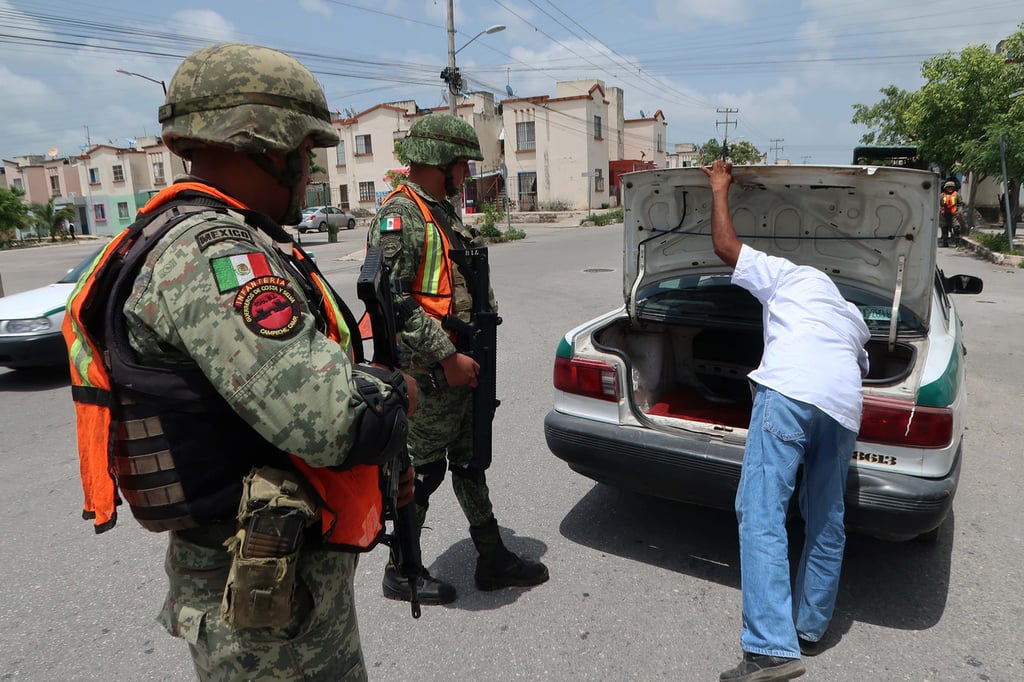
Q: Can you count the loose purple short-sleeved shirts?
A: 0